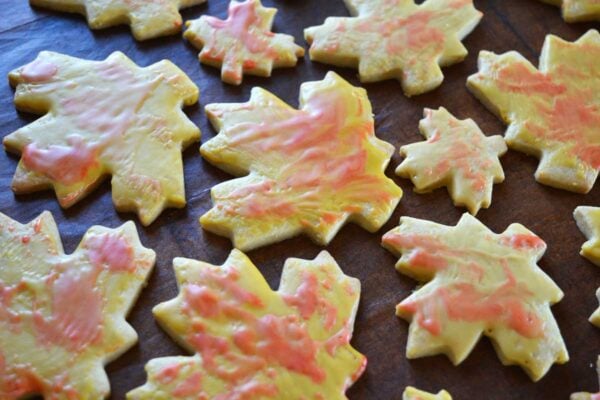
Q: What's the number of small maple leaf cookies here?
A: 2